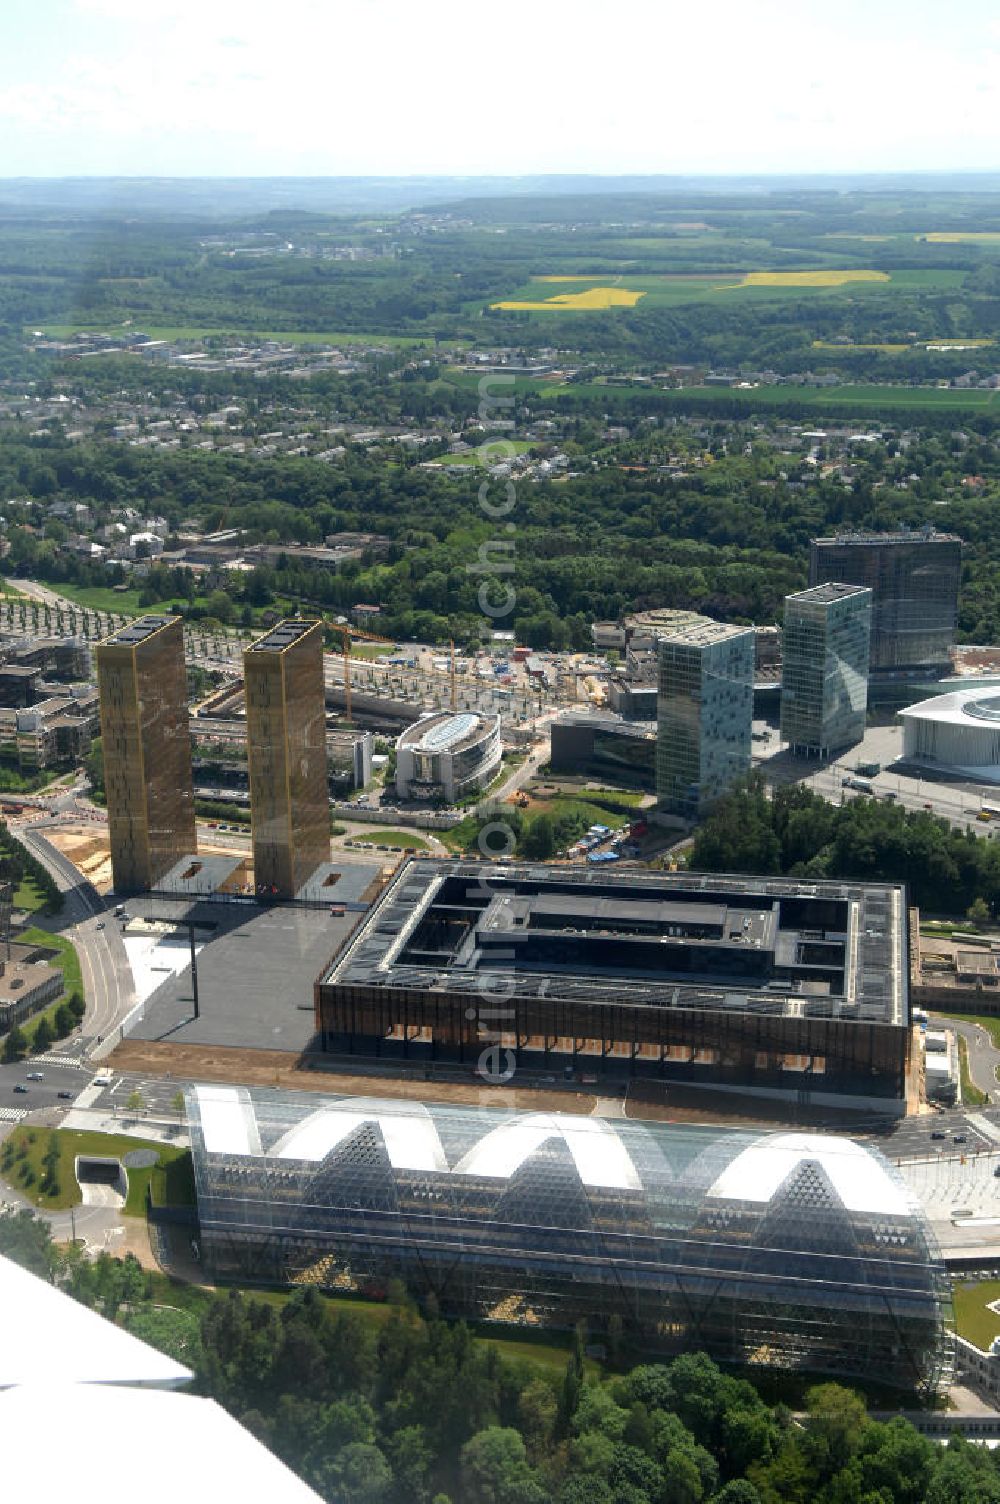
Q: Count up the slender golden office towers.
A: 2